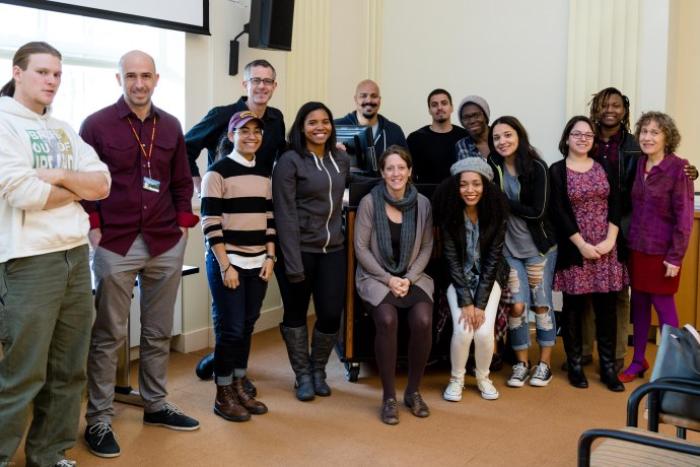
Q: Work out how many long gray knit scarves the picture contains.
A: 1